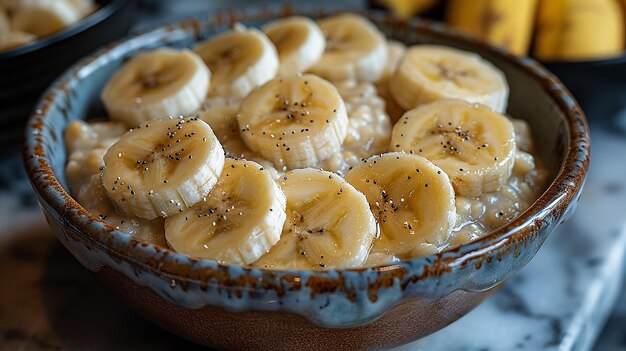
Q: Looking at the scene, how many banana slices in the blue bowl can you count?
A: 11